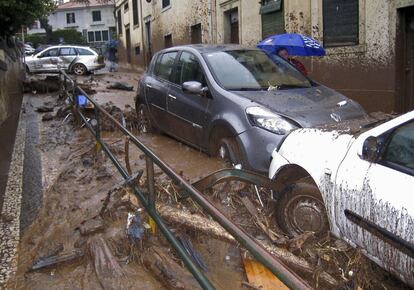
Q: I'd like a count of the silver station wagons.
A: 1